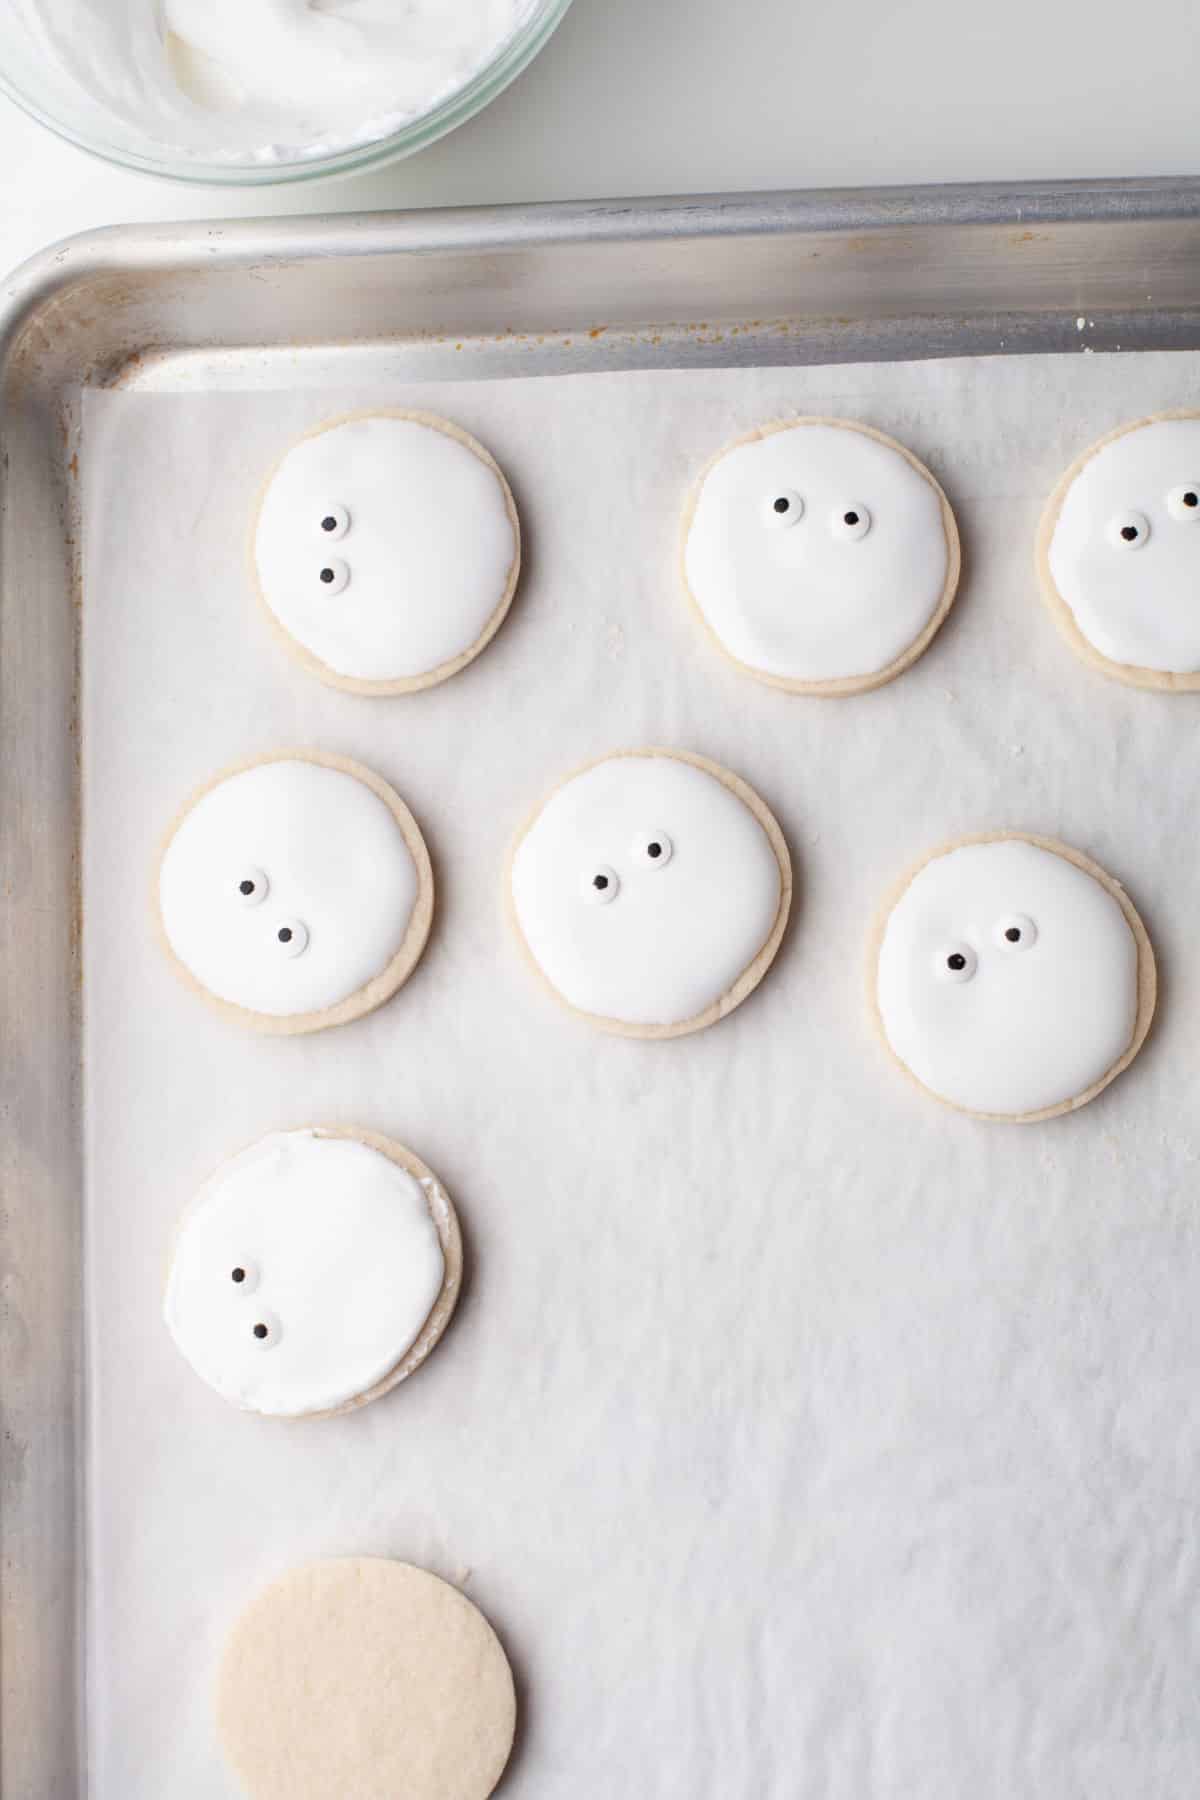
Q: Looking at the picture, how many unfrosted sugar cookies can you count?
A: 1